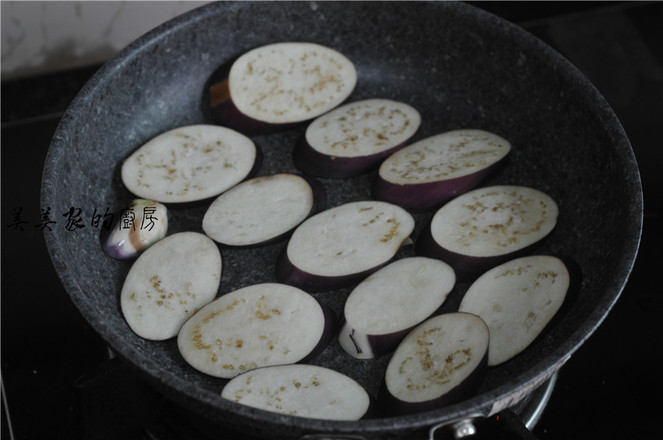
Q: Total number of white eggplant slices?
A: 13